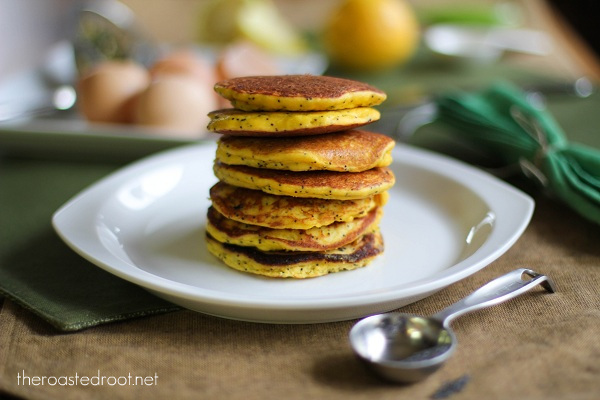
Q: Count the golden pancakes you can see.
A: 7